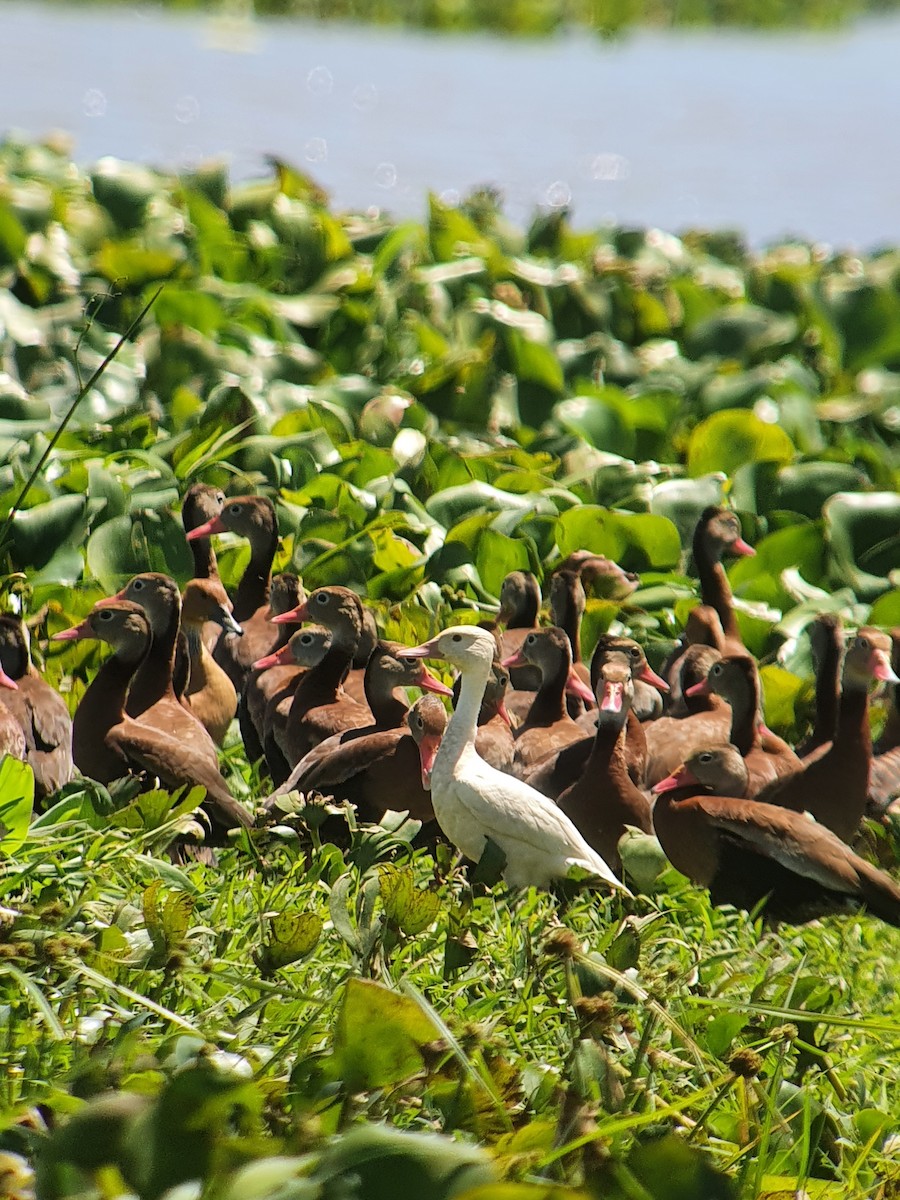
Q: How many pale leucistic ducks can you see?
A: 1